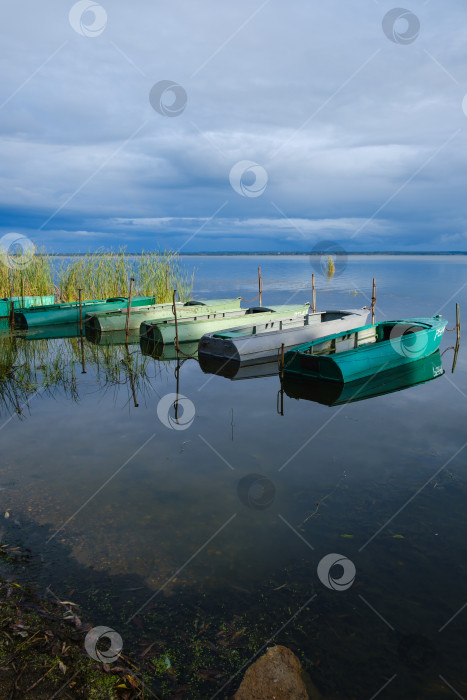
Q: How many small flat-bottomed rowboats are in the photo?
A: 6